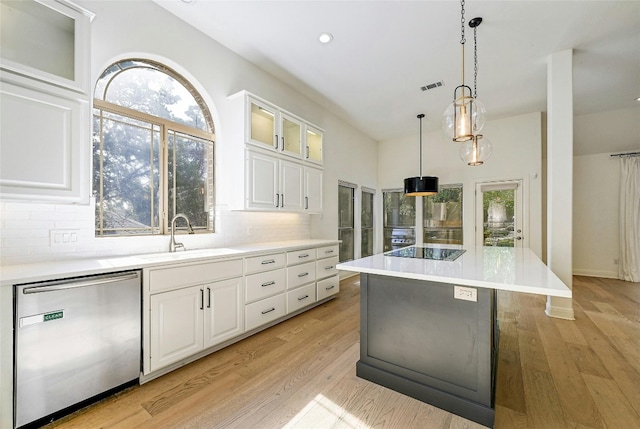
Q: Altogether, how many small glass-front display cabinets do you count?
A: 4